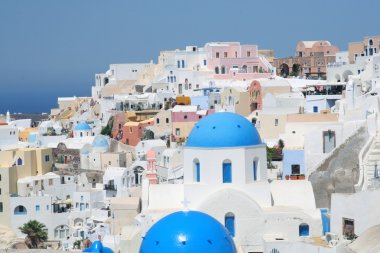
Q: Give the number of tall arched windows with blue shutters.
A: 4